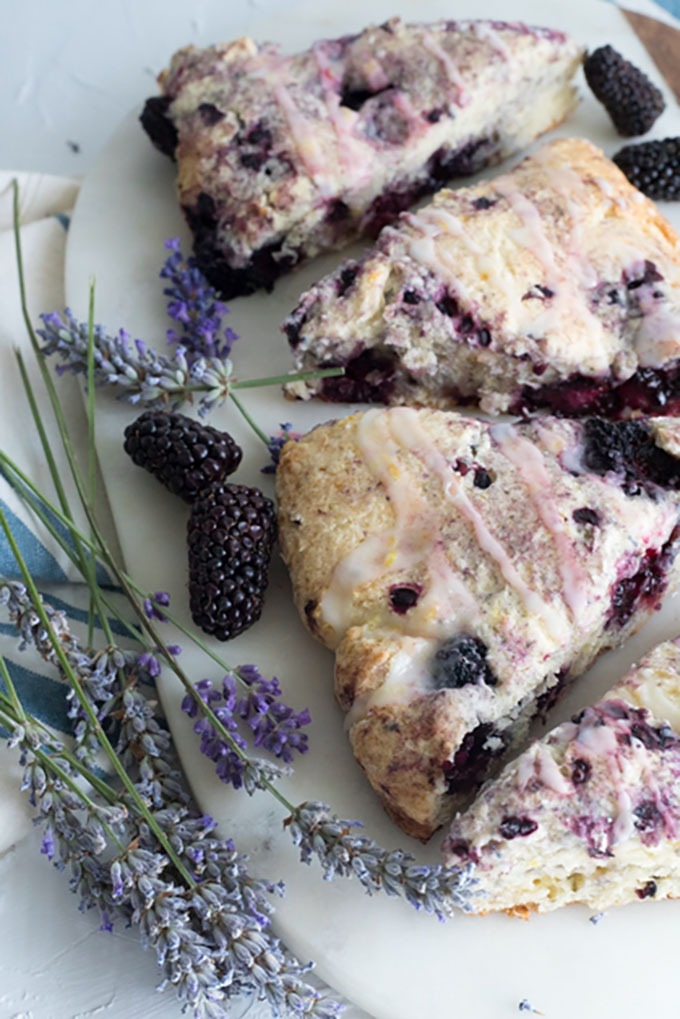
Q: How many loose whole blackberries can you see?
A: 4